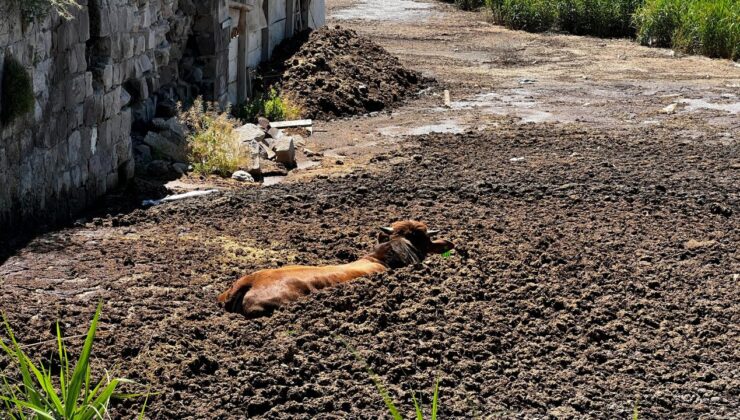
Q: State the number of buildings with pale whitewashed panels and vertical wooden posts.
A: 1